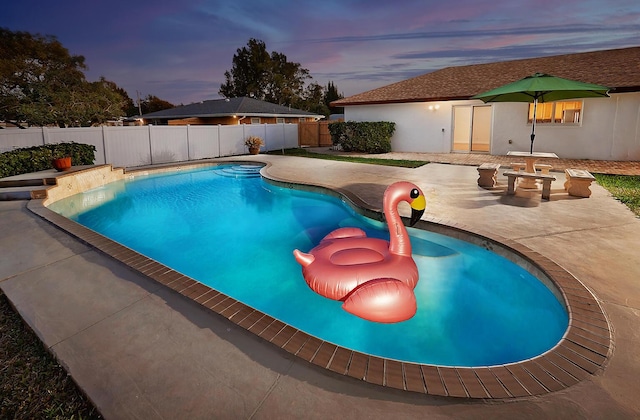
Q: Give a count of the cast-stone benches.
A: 4